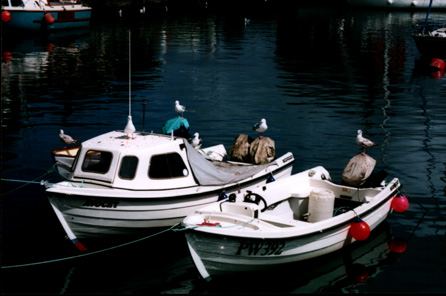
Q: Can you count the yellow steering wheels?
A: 0